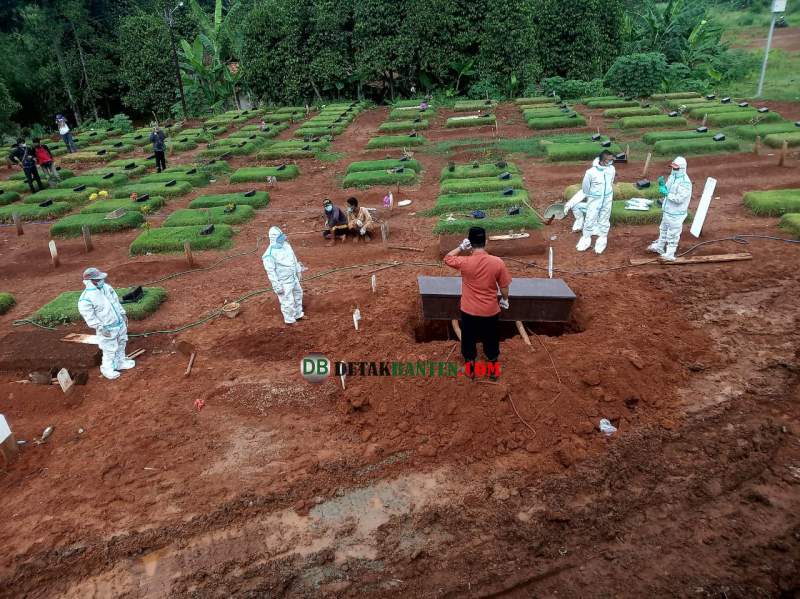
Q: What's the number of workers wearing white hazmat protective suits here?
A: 5